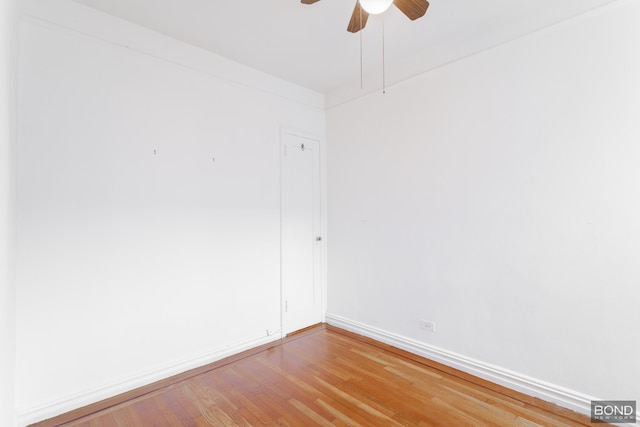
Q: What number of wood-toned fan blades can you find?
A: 3